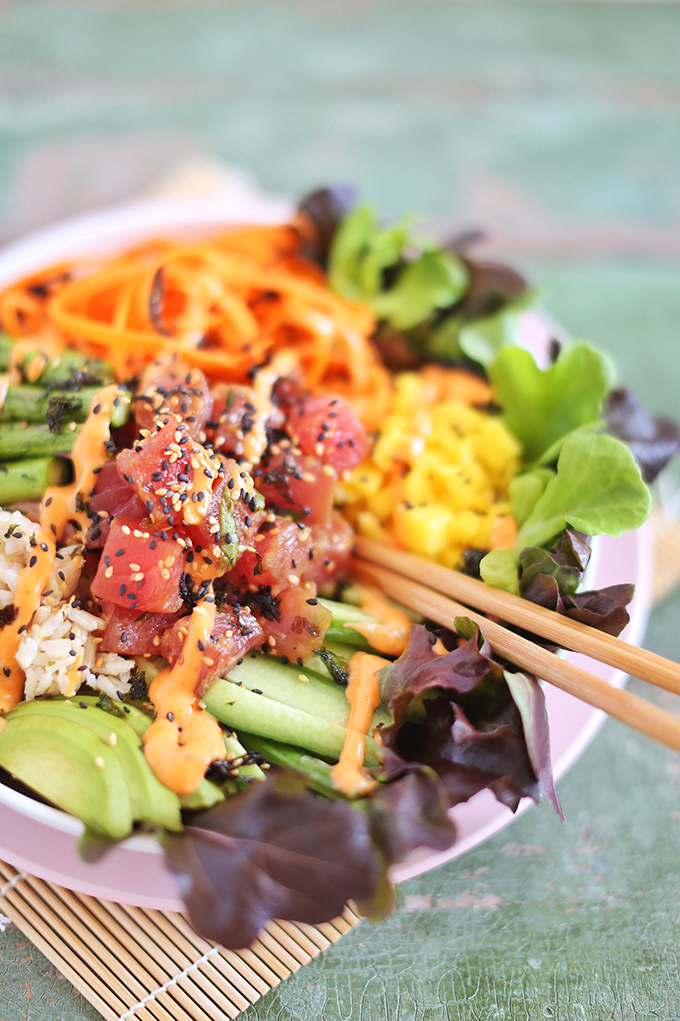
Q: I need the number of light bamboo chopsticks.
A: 2